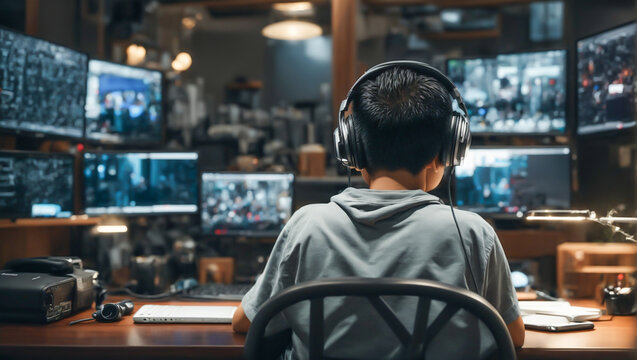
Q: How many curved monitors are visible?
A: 0